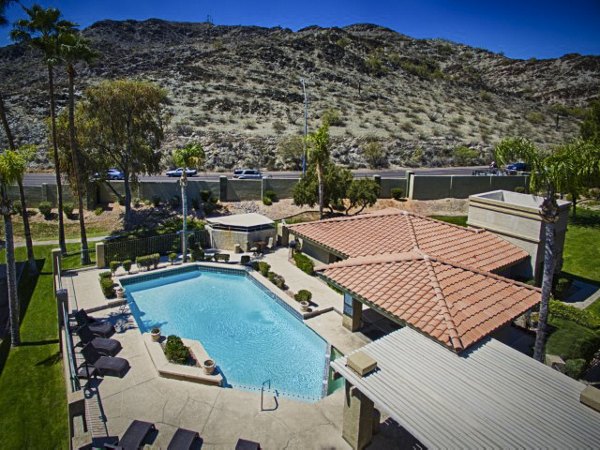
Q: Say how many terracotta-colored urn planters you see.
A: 4